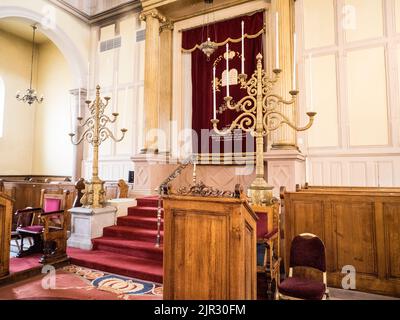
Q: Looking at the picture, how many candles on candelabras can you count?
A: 12